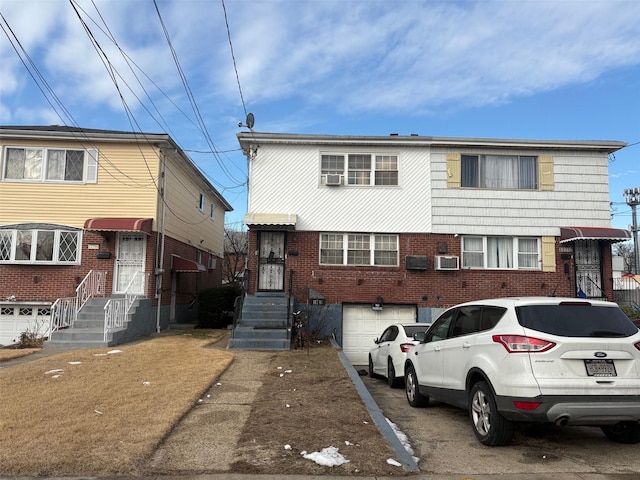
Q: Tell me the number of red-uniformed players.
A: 0